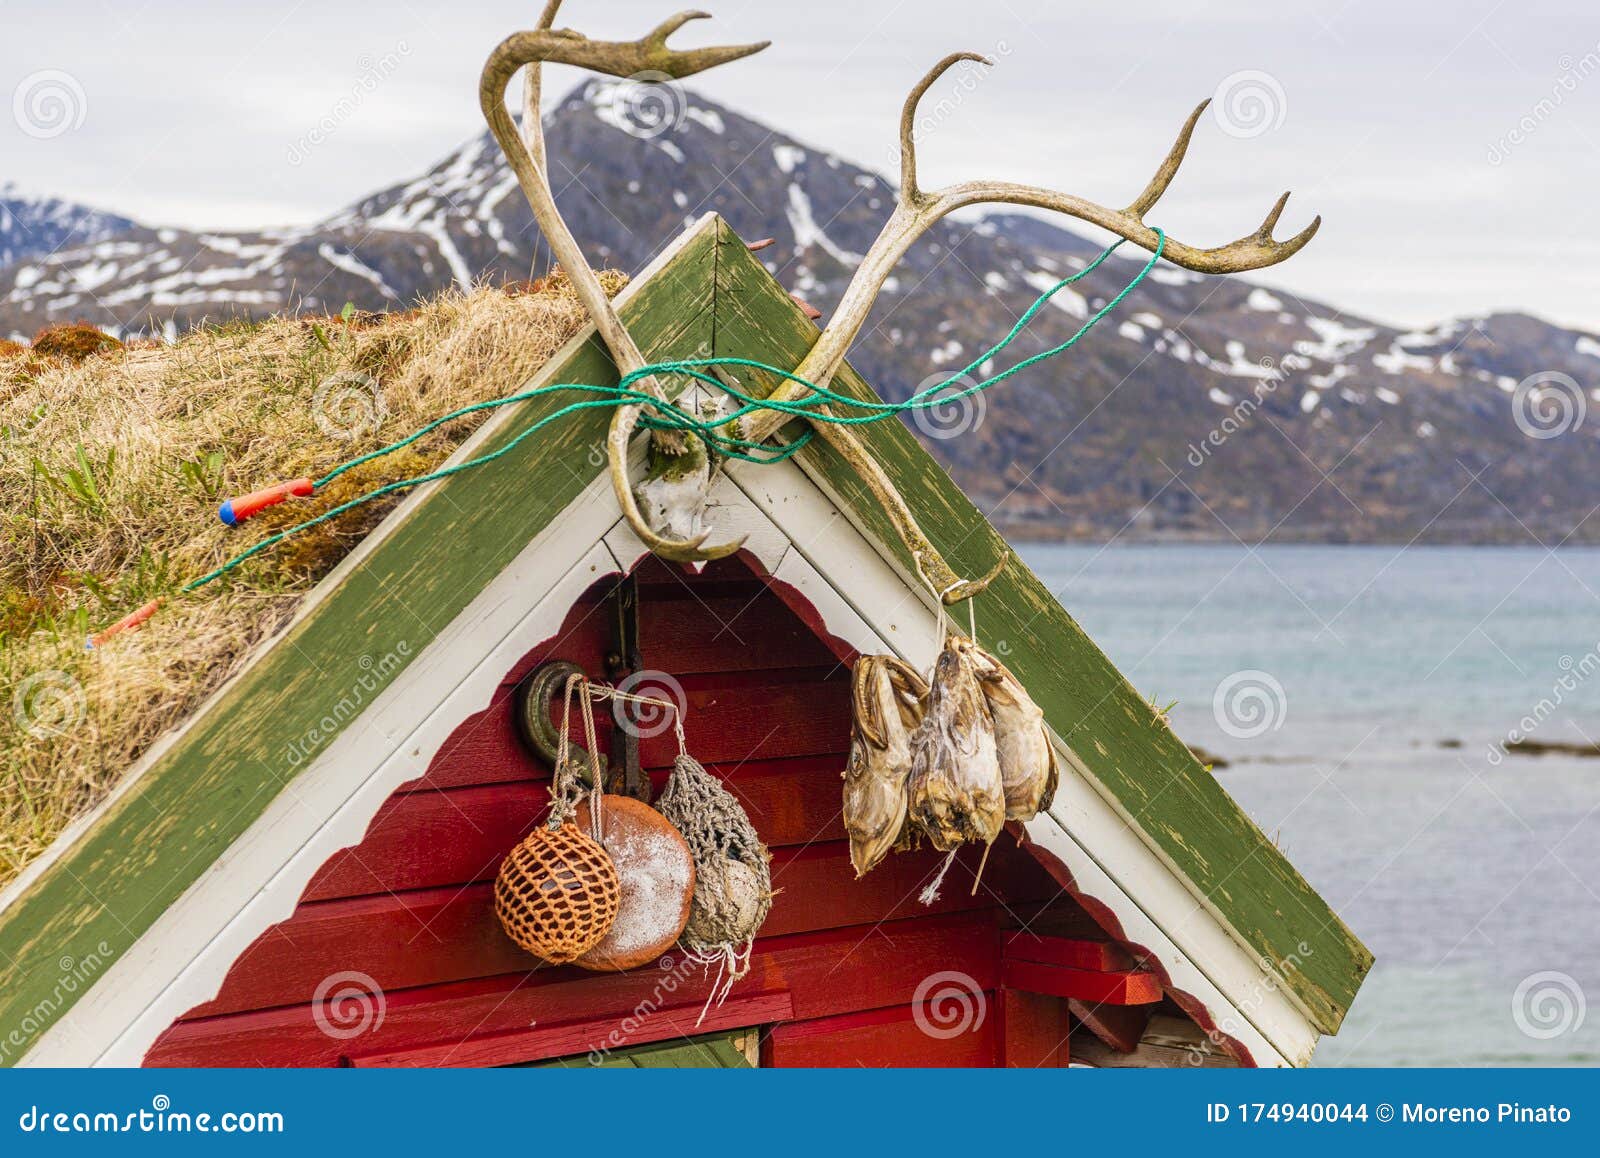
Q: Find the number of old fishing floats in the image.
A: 3